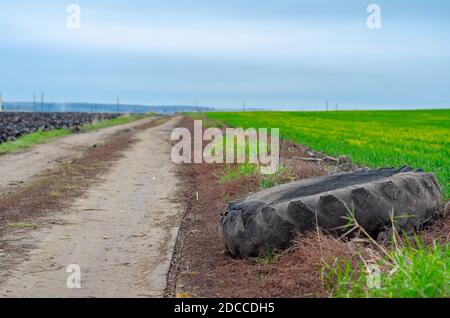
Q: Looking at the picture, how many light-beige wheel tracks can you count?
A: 2